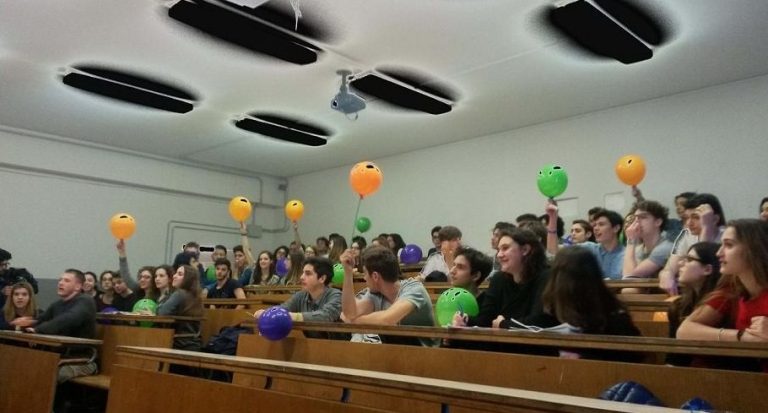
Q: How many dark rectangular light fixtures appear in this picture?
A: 5